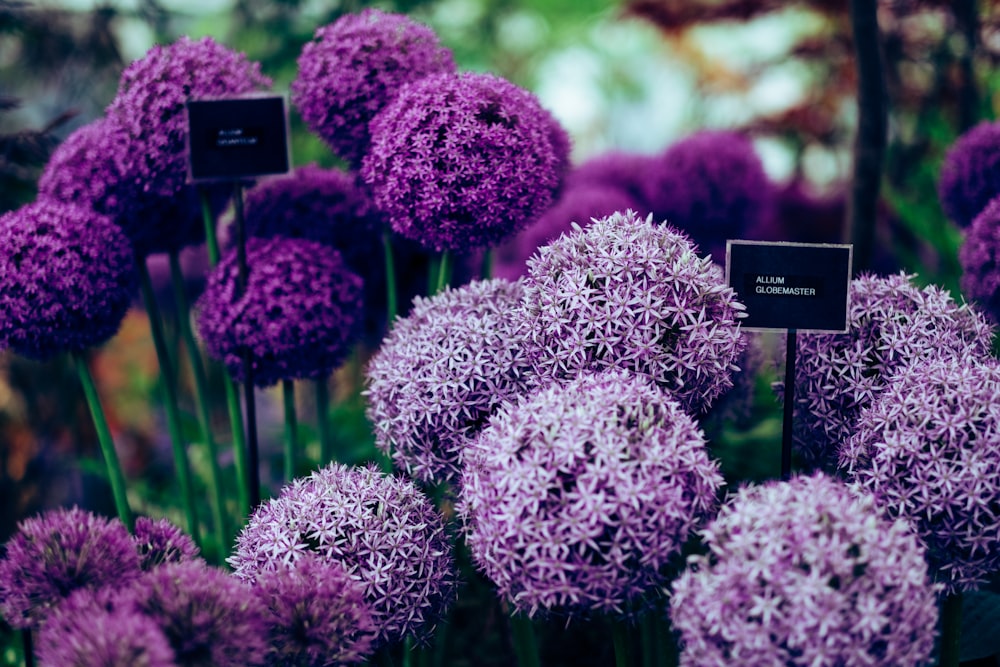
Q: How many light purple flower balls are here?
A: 7